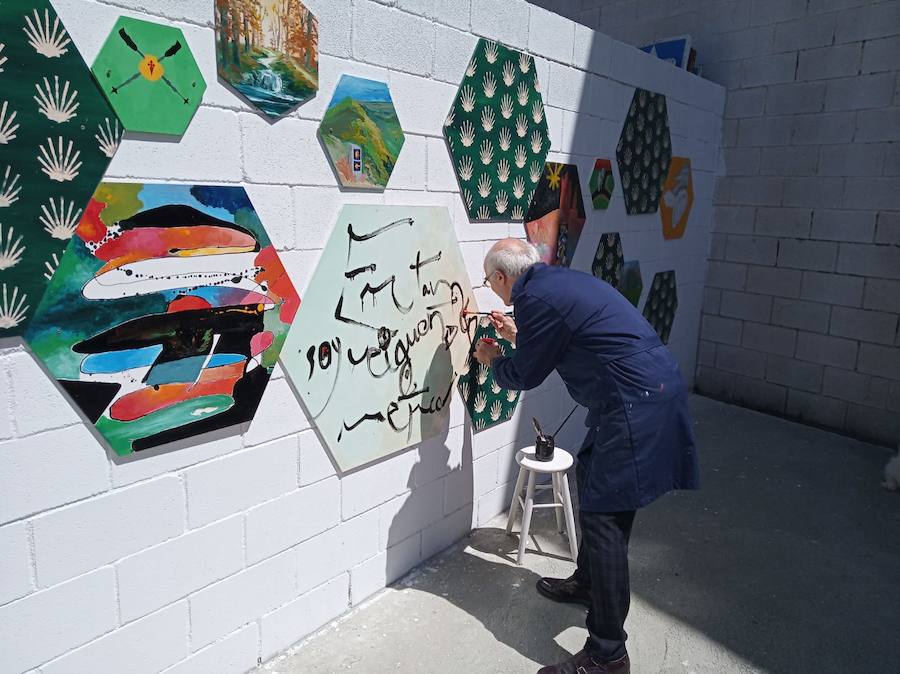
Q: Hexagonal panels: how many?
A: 15